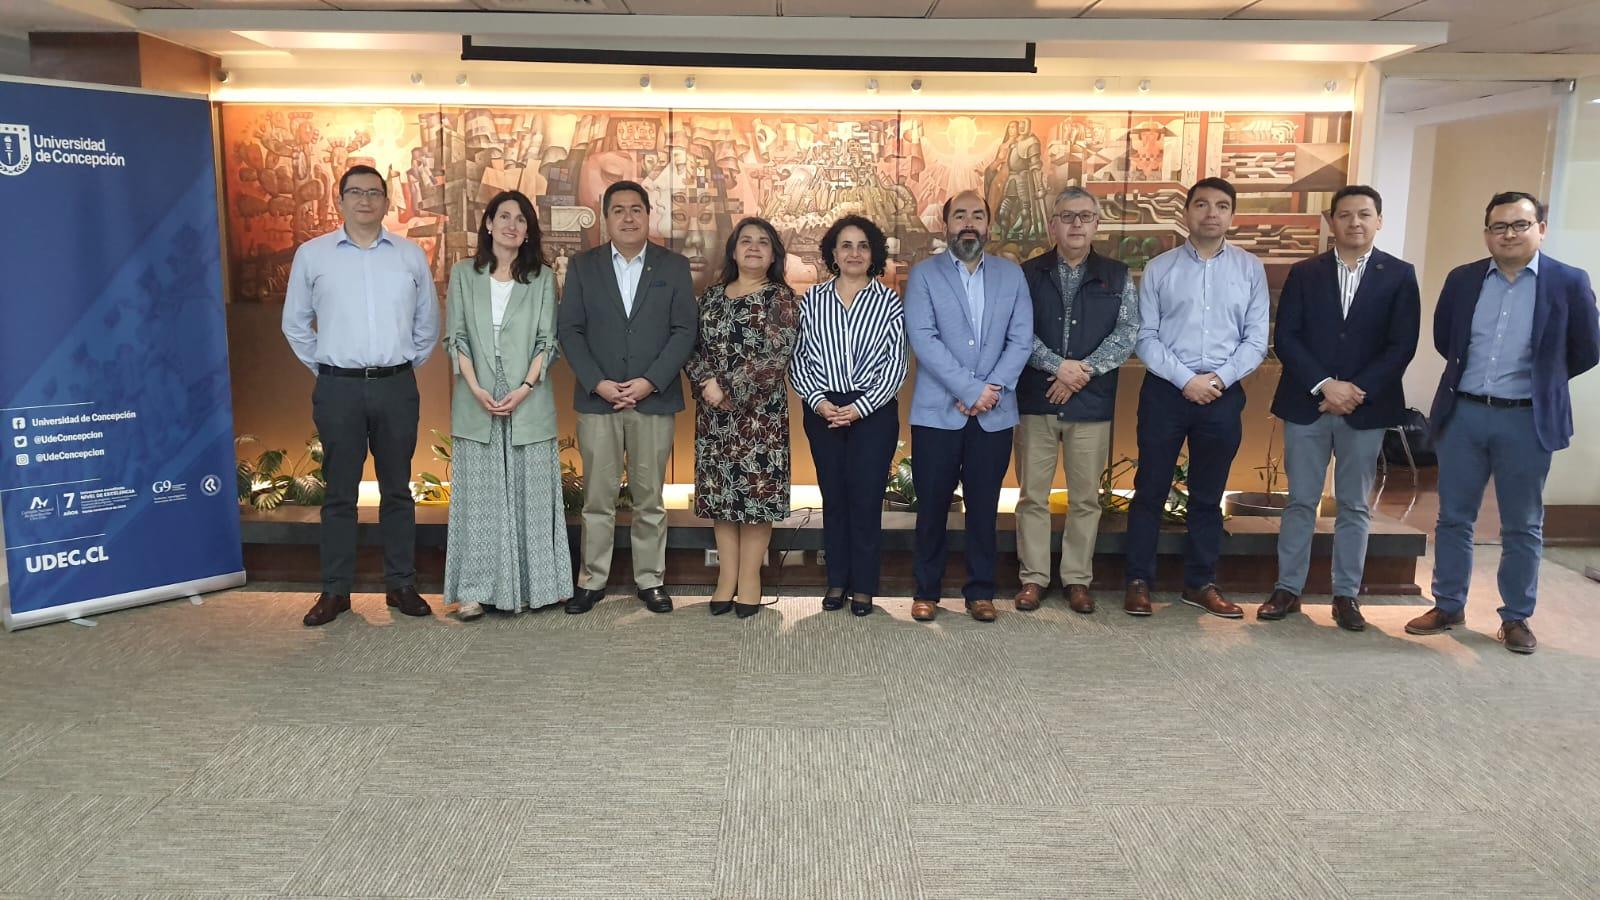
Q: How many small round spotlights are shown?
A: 10